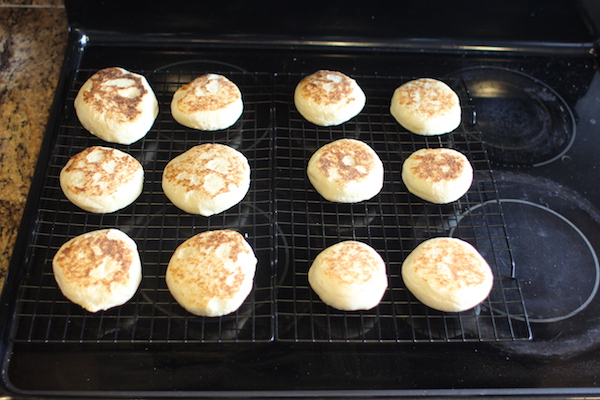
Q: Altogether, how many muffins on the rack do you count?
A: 12